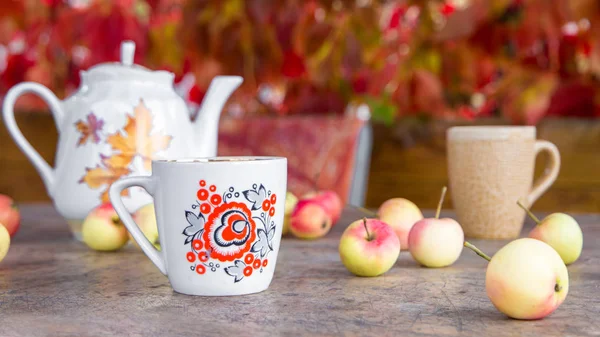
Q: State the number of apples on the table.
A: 12